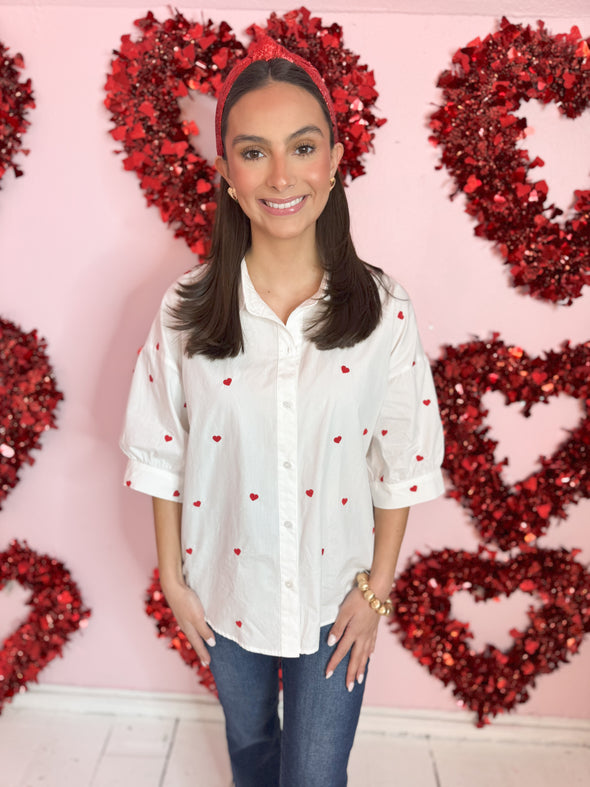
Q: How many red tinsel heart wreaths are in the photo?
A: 8